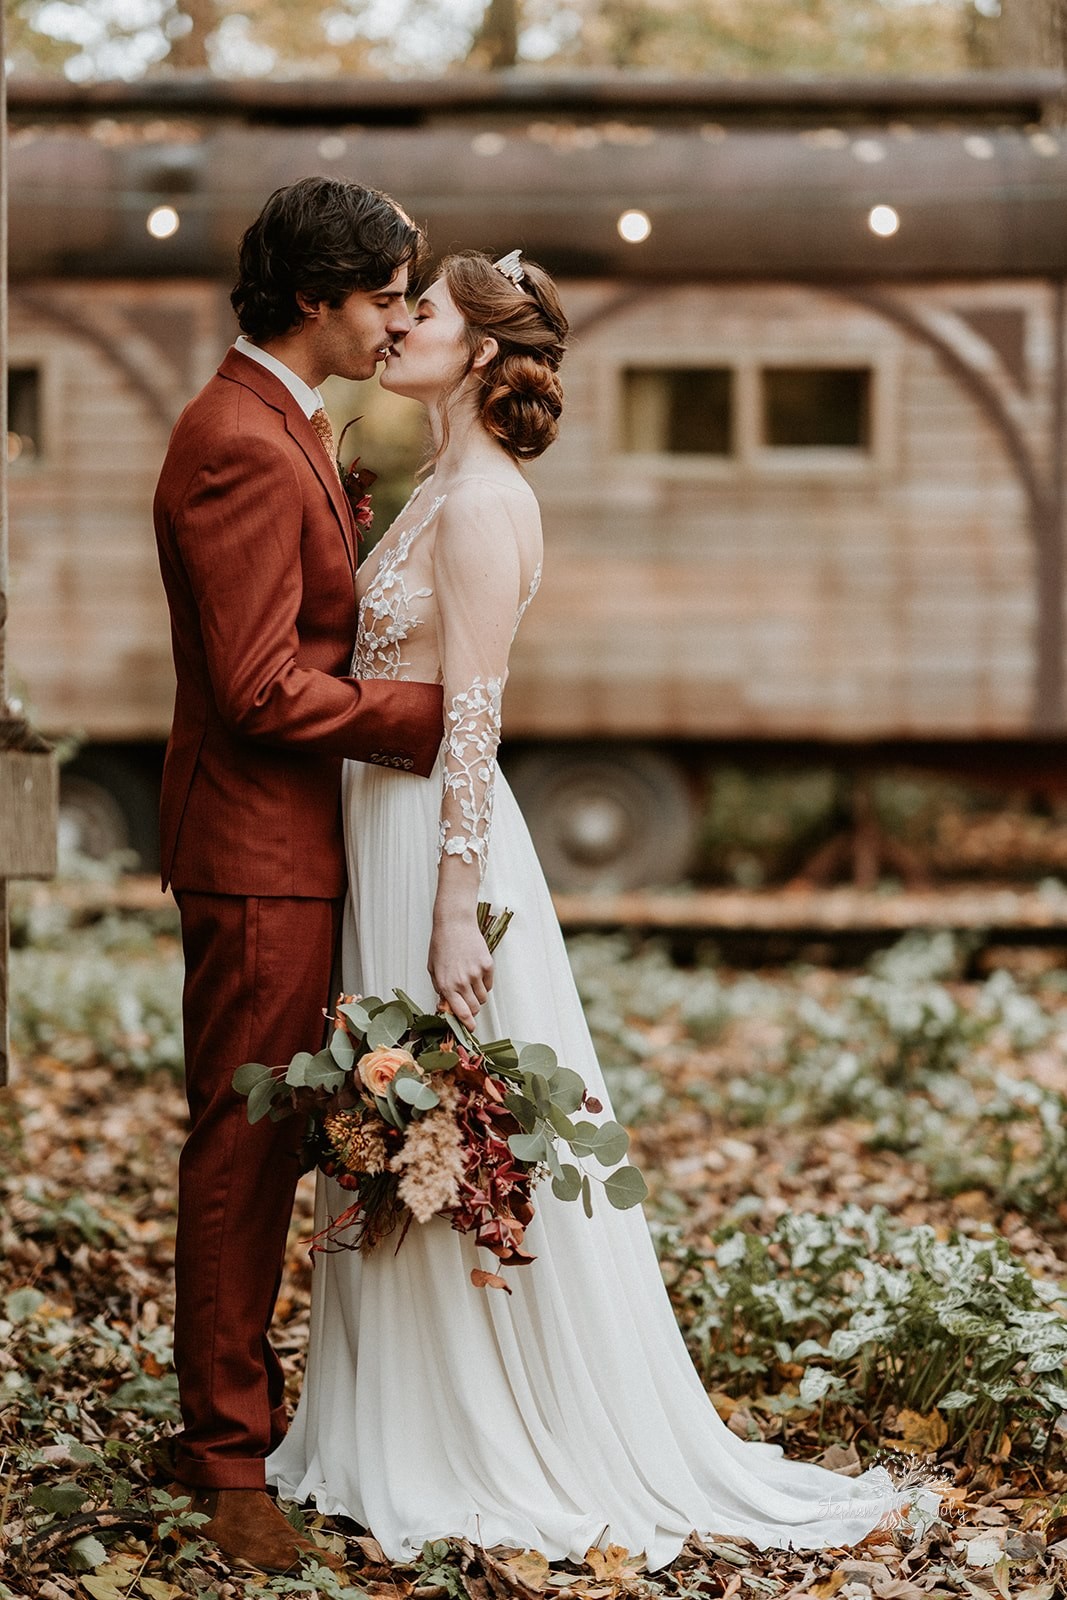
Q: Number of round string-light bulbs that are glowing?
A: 3